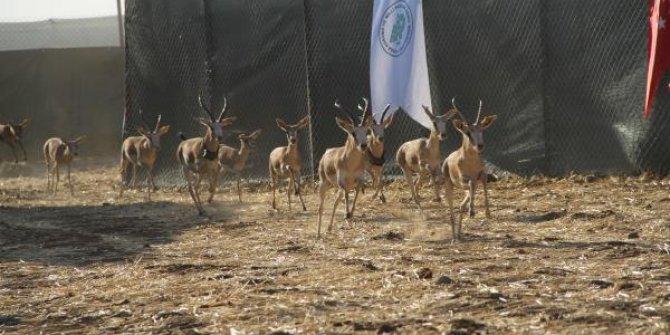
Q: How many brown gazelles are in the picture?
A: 10